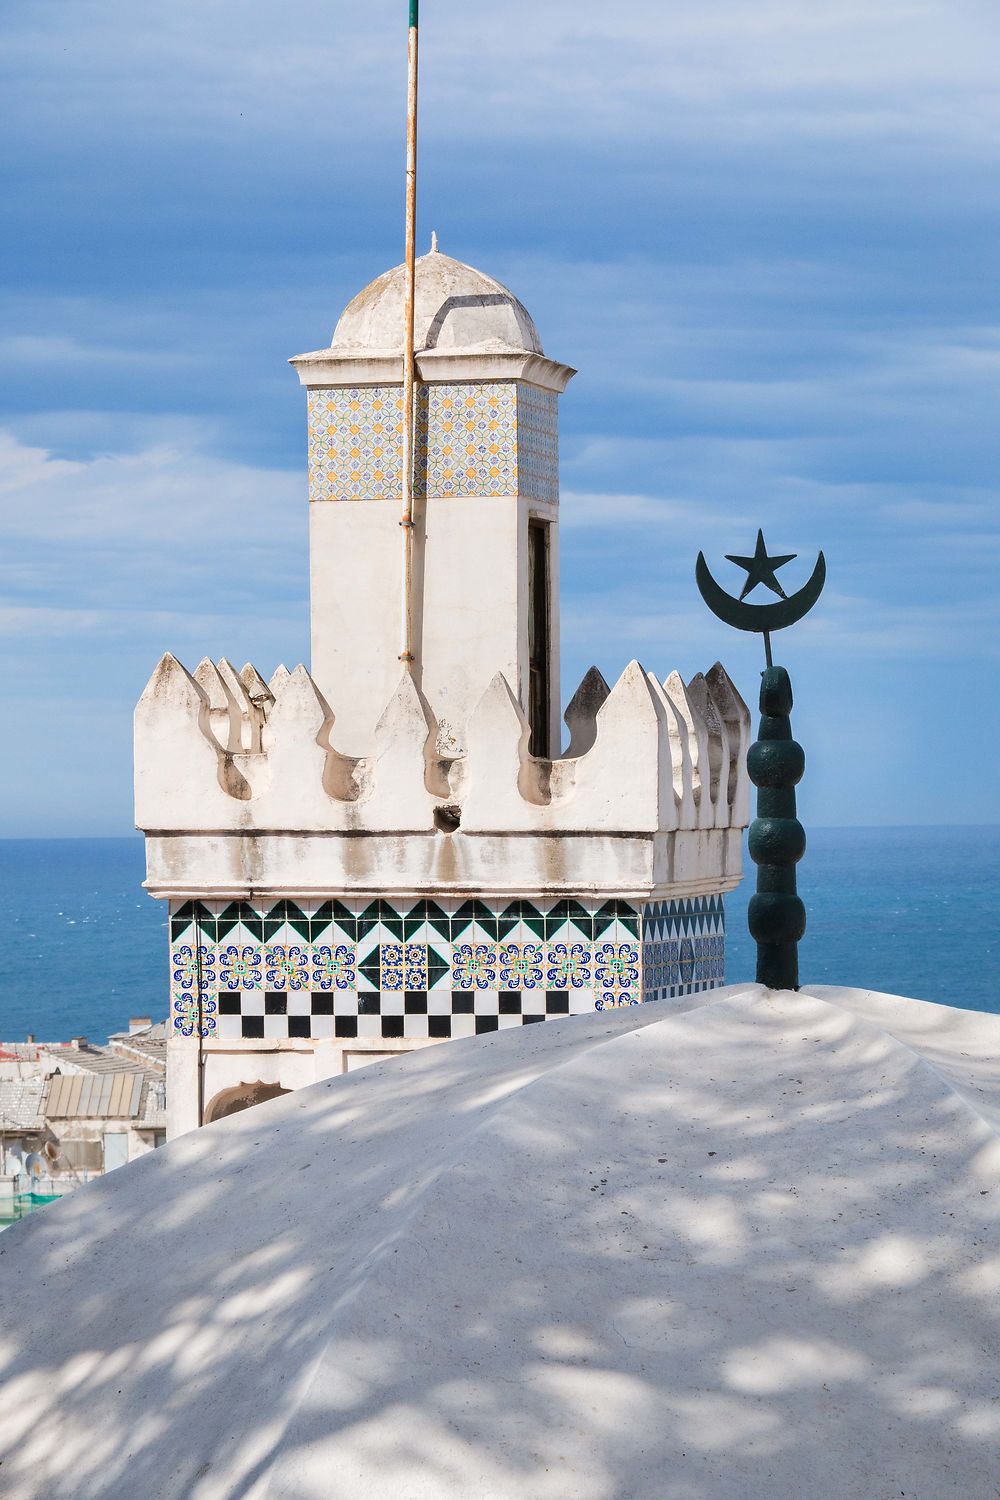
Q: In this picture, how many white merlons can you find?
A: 14